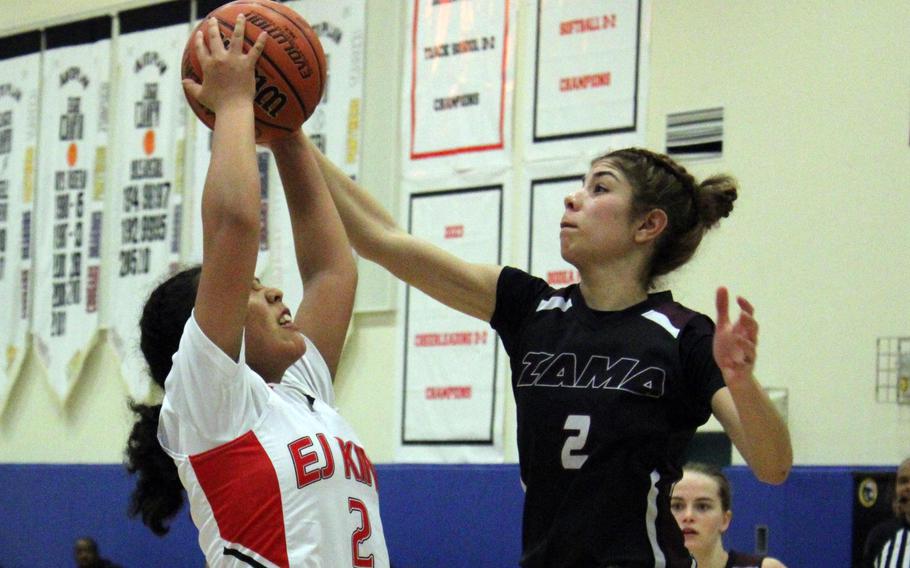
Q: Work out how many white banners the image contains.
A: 9